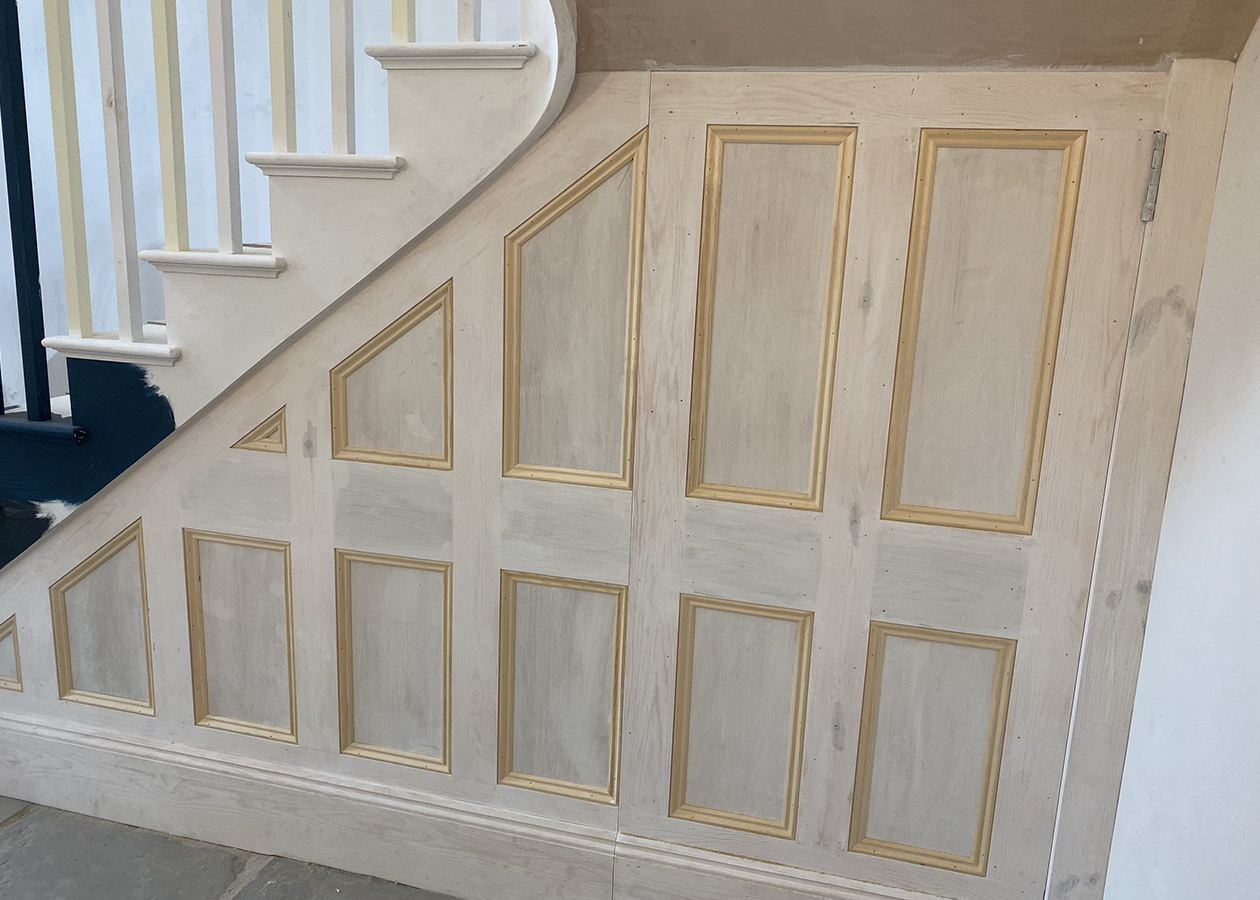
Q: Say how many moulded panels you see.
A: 12